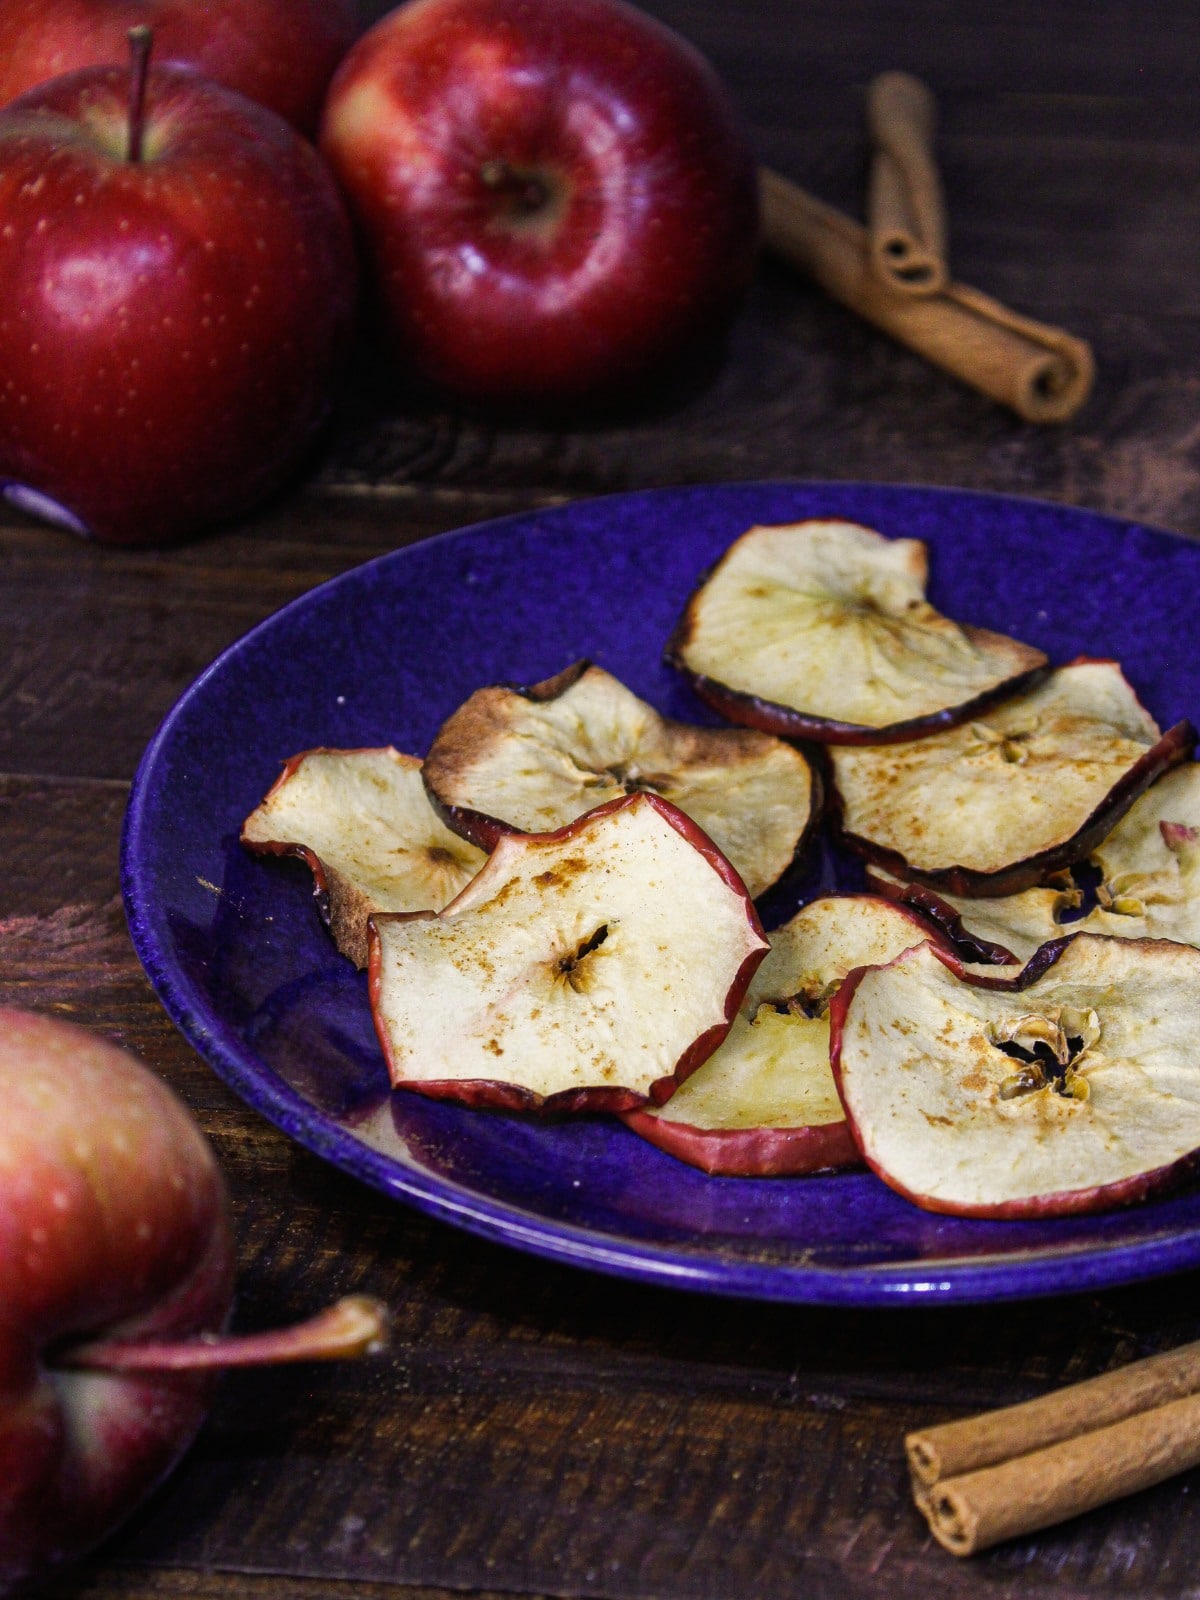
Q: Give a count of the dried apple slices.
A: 8